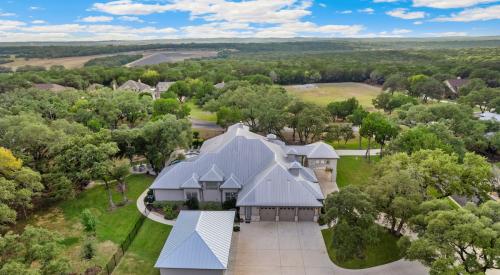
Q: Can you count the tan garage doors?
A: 3